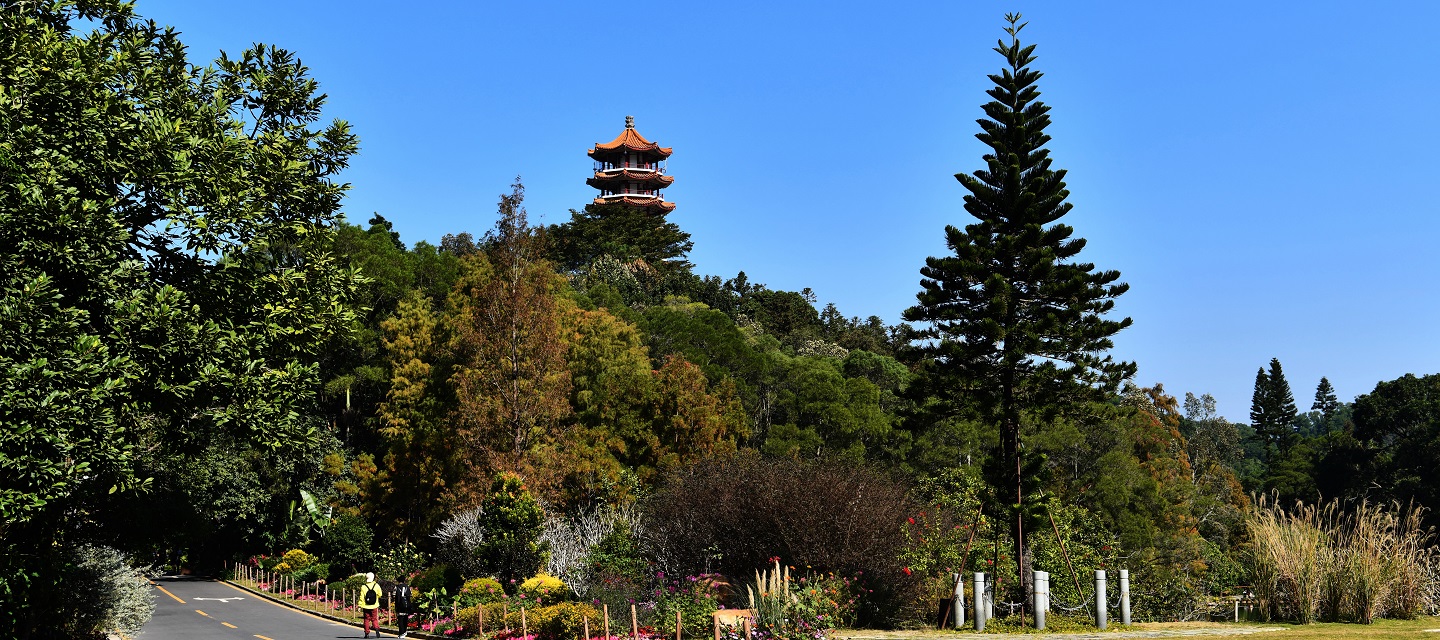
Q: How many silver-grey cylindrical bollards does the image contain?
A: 7